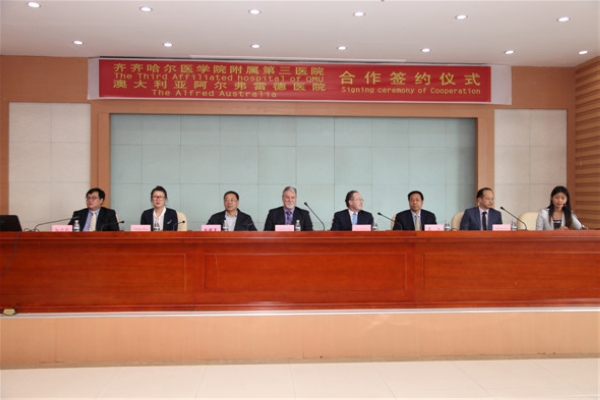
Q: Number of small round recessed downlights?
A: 13